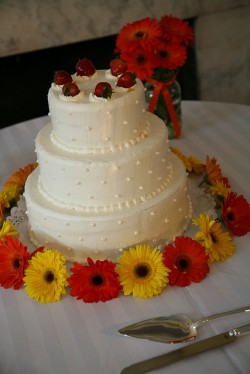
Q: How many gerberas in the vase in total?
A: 4